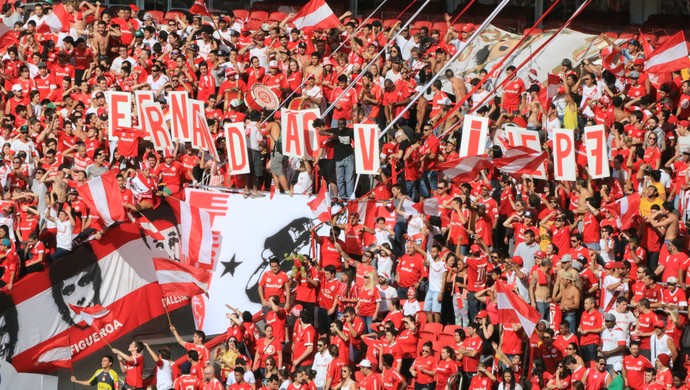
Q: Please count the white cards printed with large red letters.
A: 15